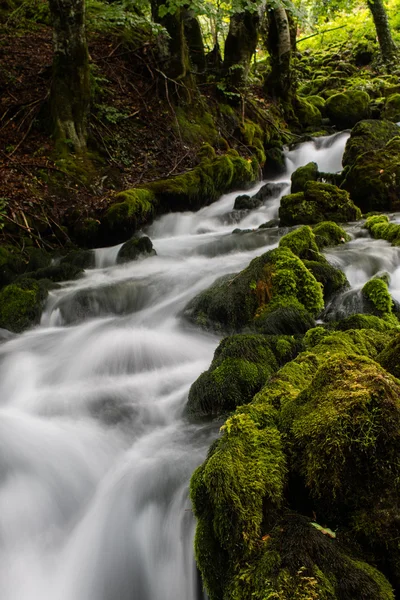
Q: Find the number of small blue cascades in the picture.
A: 0